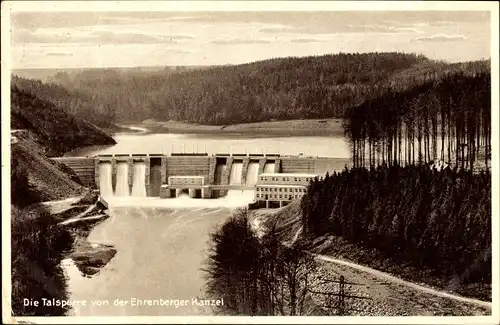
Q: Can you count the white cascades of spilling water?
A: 6